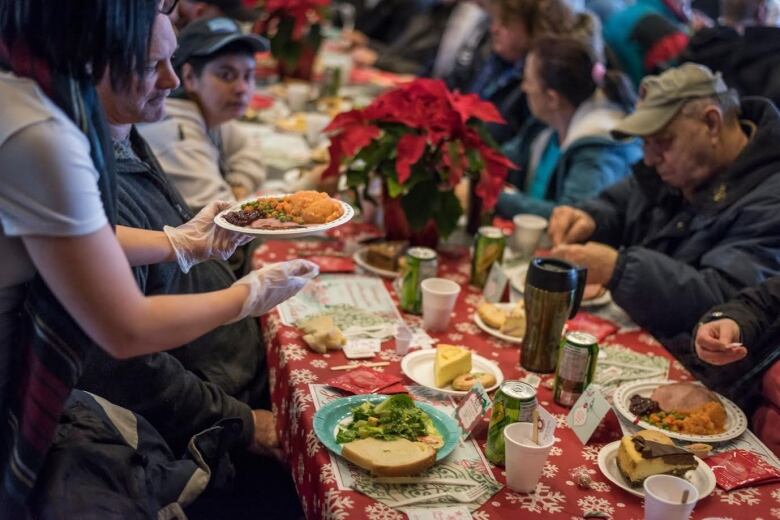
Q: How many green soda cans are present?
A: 4